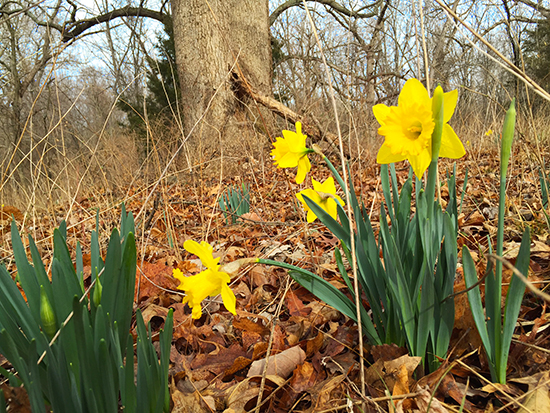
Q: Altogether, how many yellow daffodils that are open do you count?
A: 4